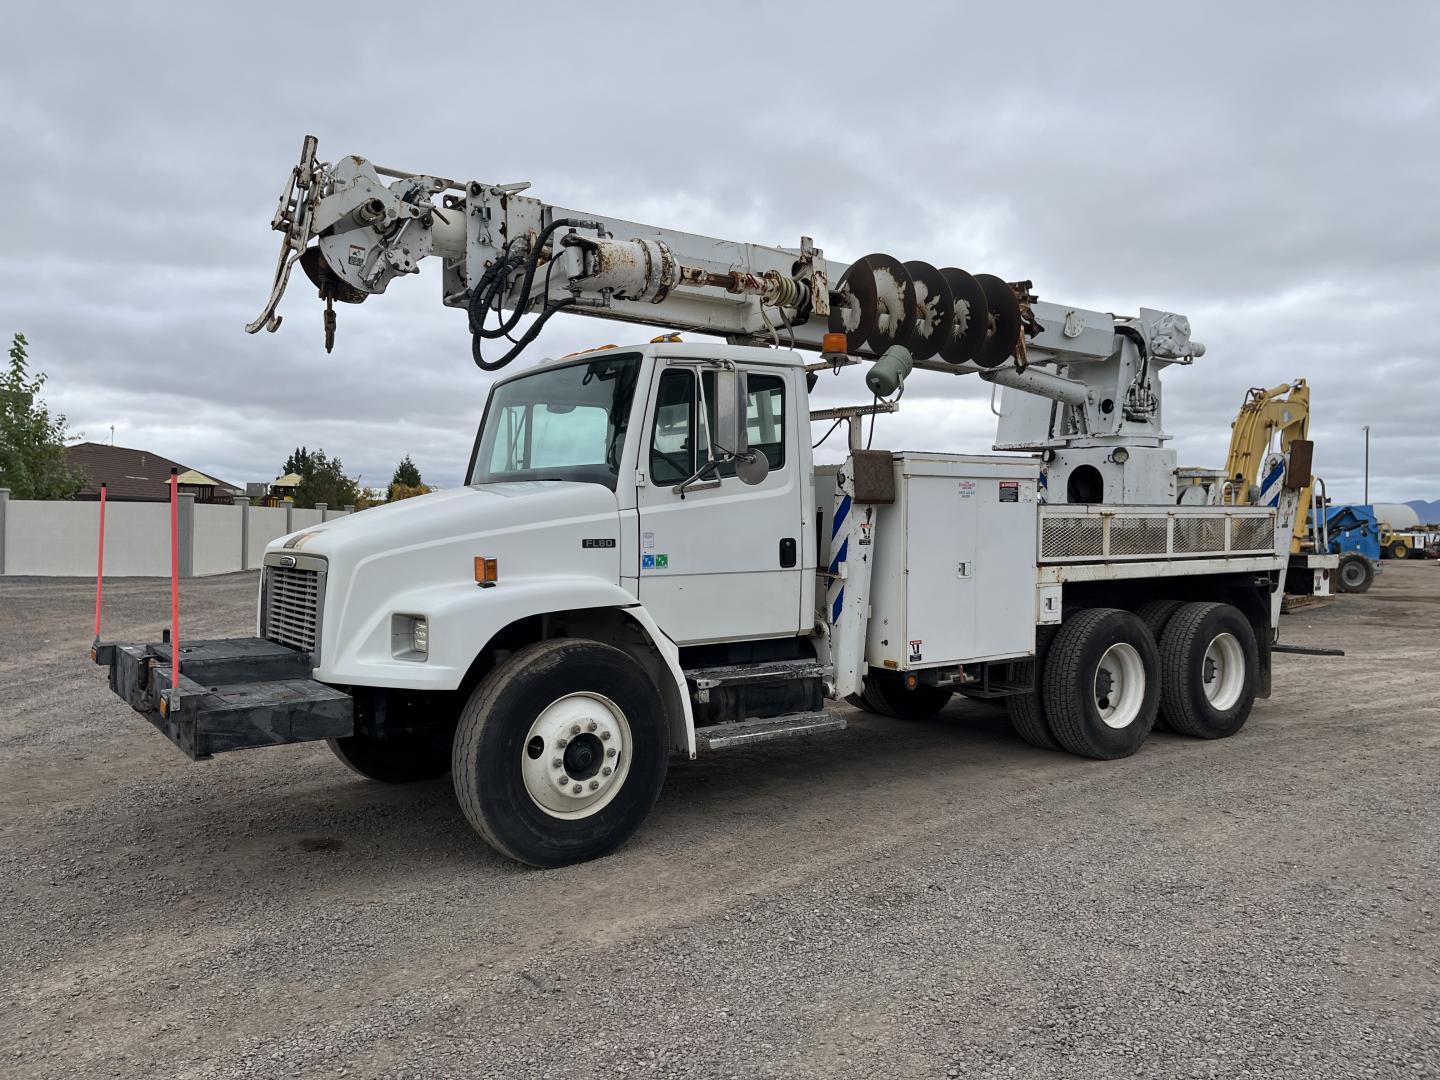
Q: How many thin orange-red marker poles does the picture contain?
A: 2